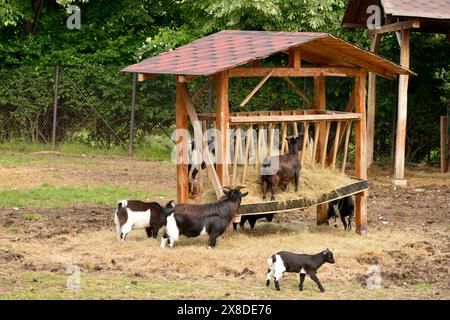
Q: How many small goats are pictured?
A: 1